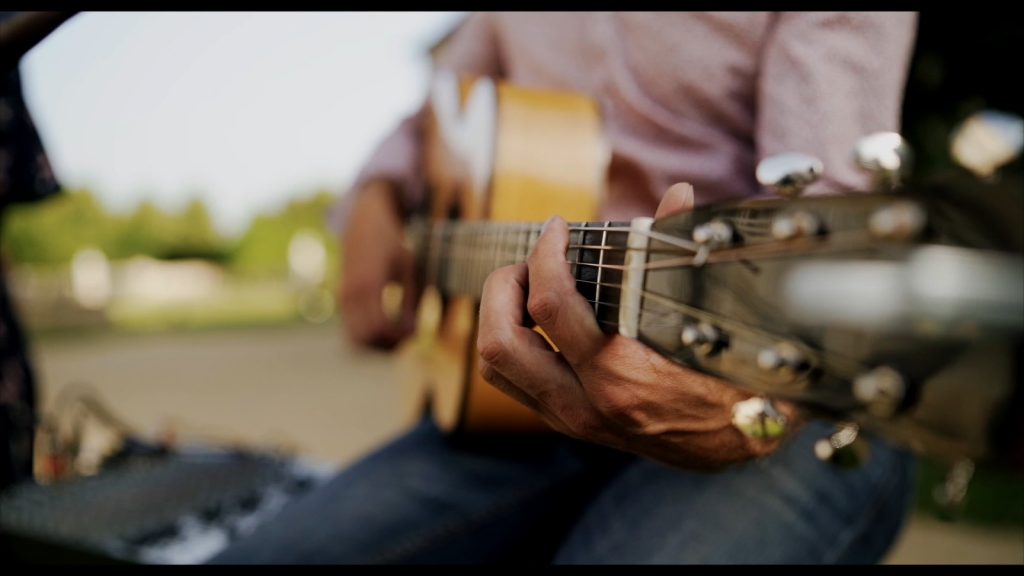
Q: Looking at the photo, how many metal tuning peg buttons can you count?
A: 6